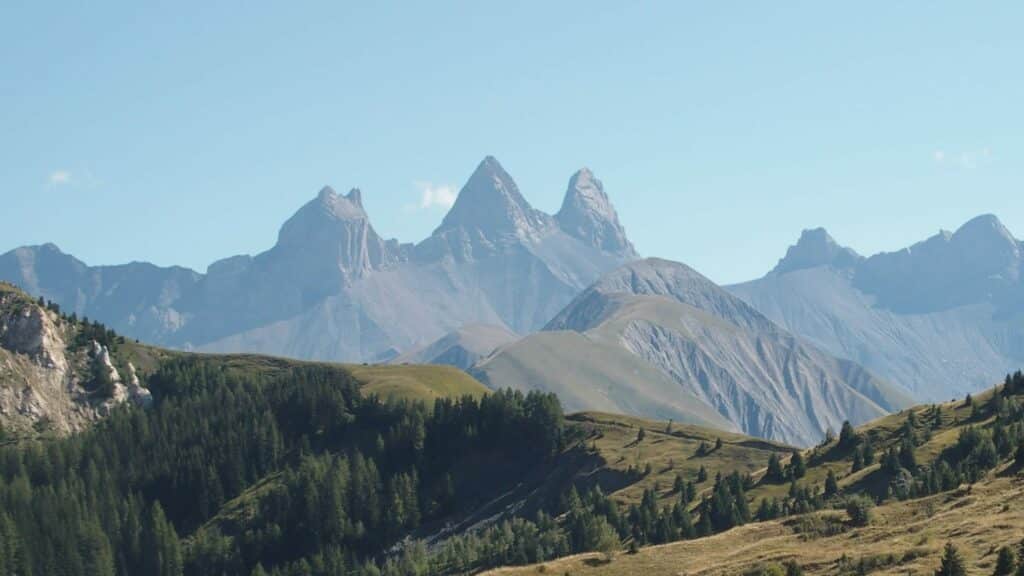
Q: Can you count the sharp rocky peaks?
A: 3